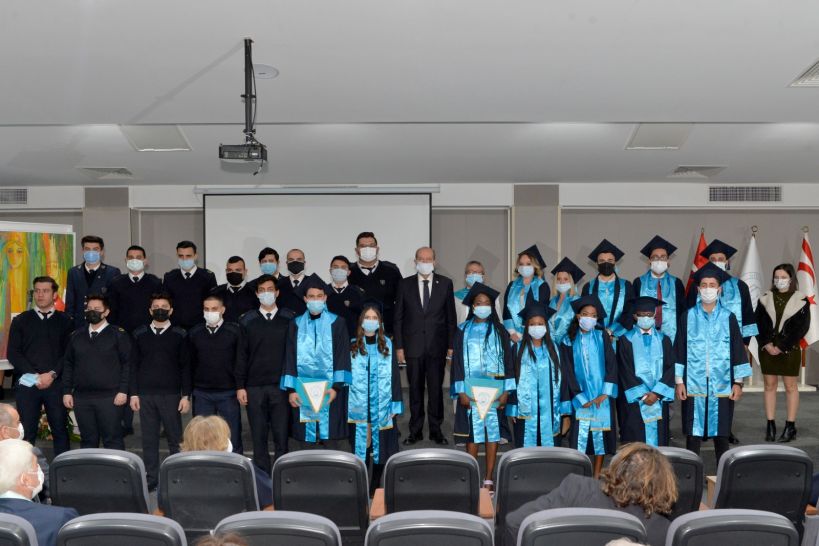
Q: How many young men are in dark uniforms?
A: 13